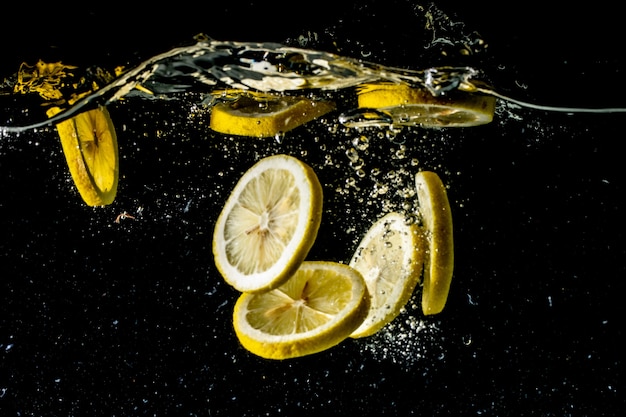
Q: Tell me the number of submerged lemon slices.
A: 7